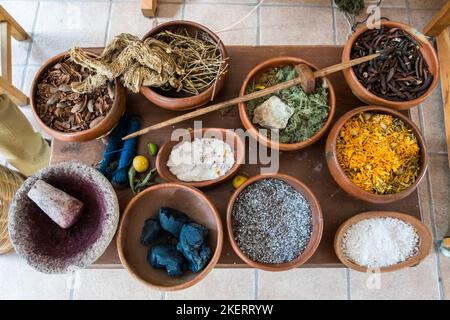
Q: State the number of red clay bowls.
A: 9